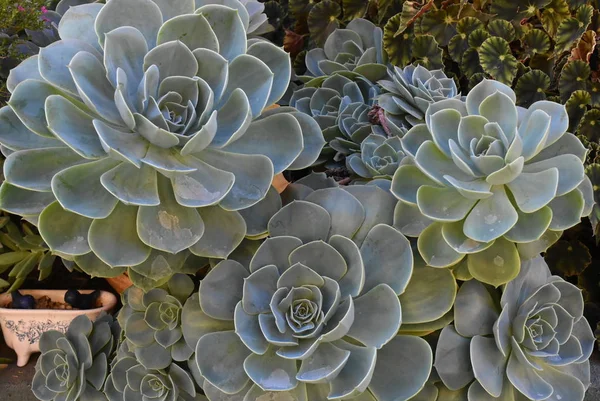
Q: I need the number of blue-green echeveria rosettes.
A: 12